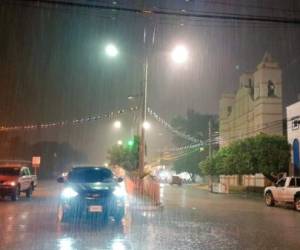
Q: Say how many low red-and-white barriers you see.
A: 1